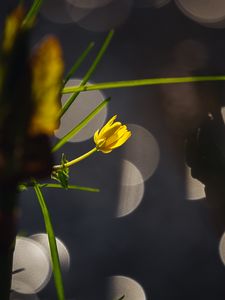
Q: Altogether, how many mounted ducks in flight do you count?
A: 0